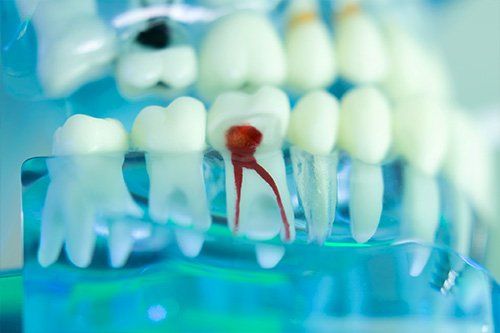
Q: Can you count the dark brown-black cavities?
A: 1